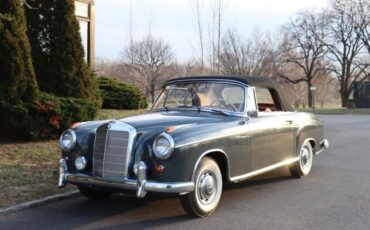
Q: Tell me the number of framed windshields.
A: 1